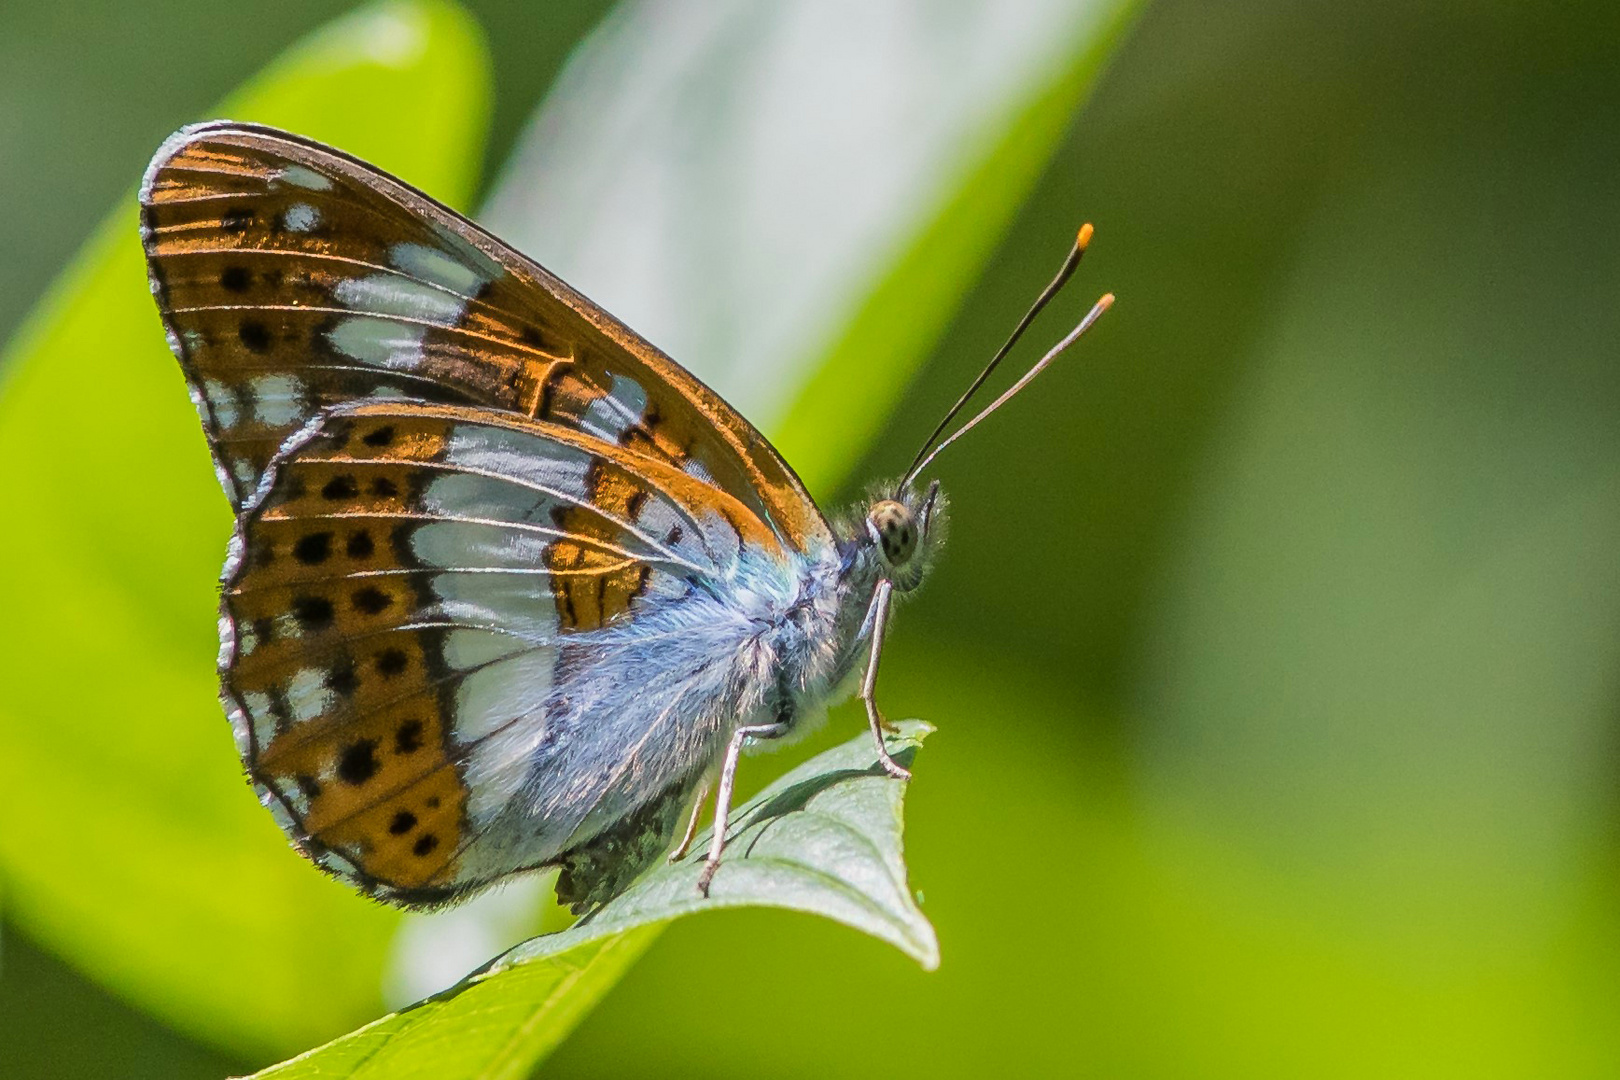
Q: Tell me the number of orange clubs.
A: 2